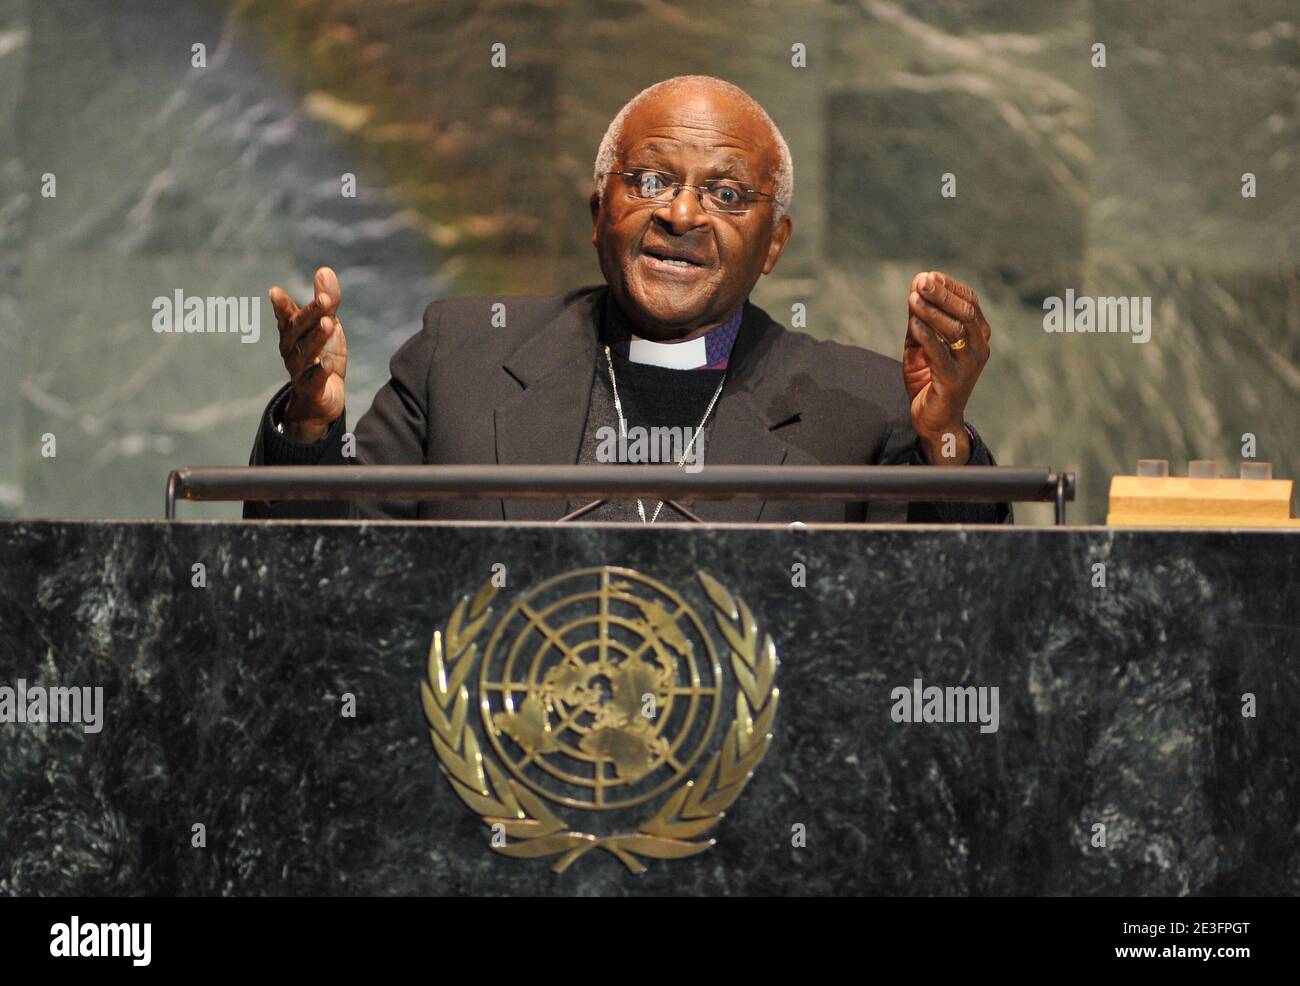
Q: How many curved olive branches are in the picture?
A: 2